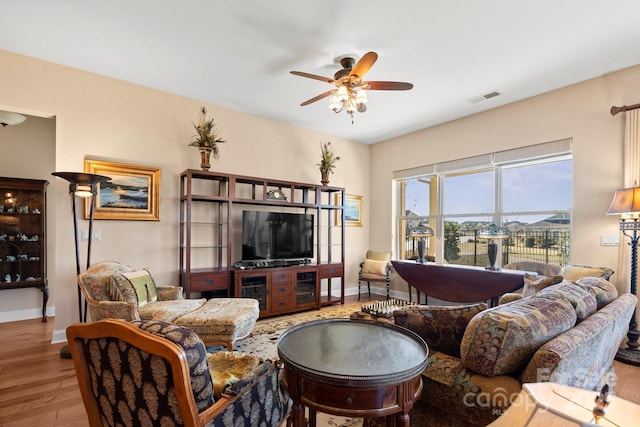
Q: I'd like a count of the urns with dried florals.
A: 2